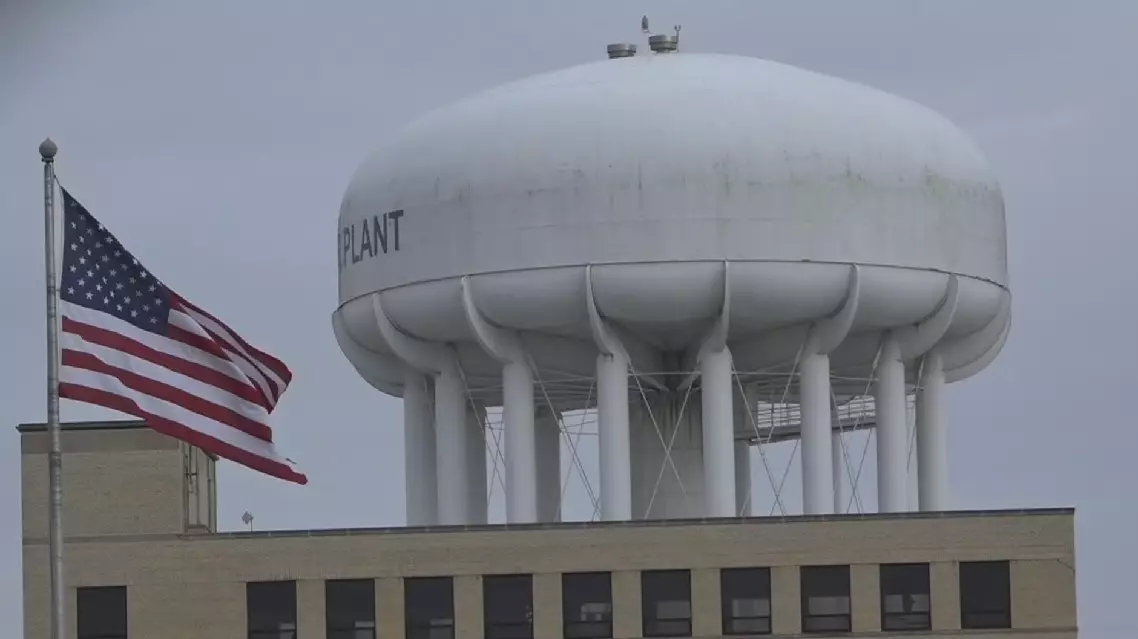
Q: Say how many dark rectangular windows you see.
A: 11